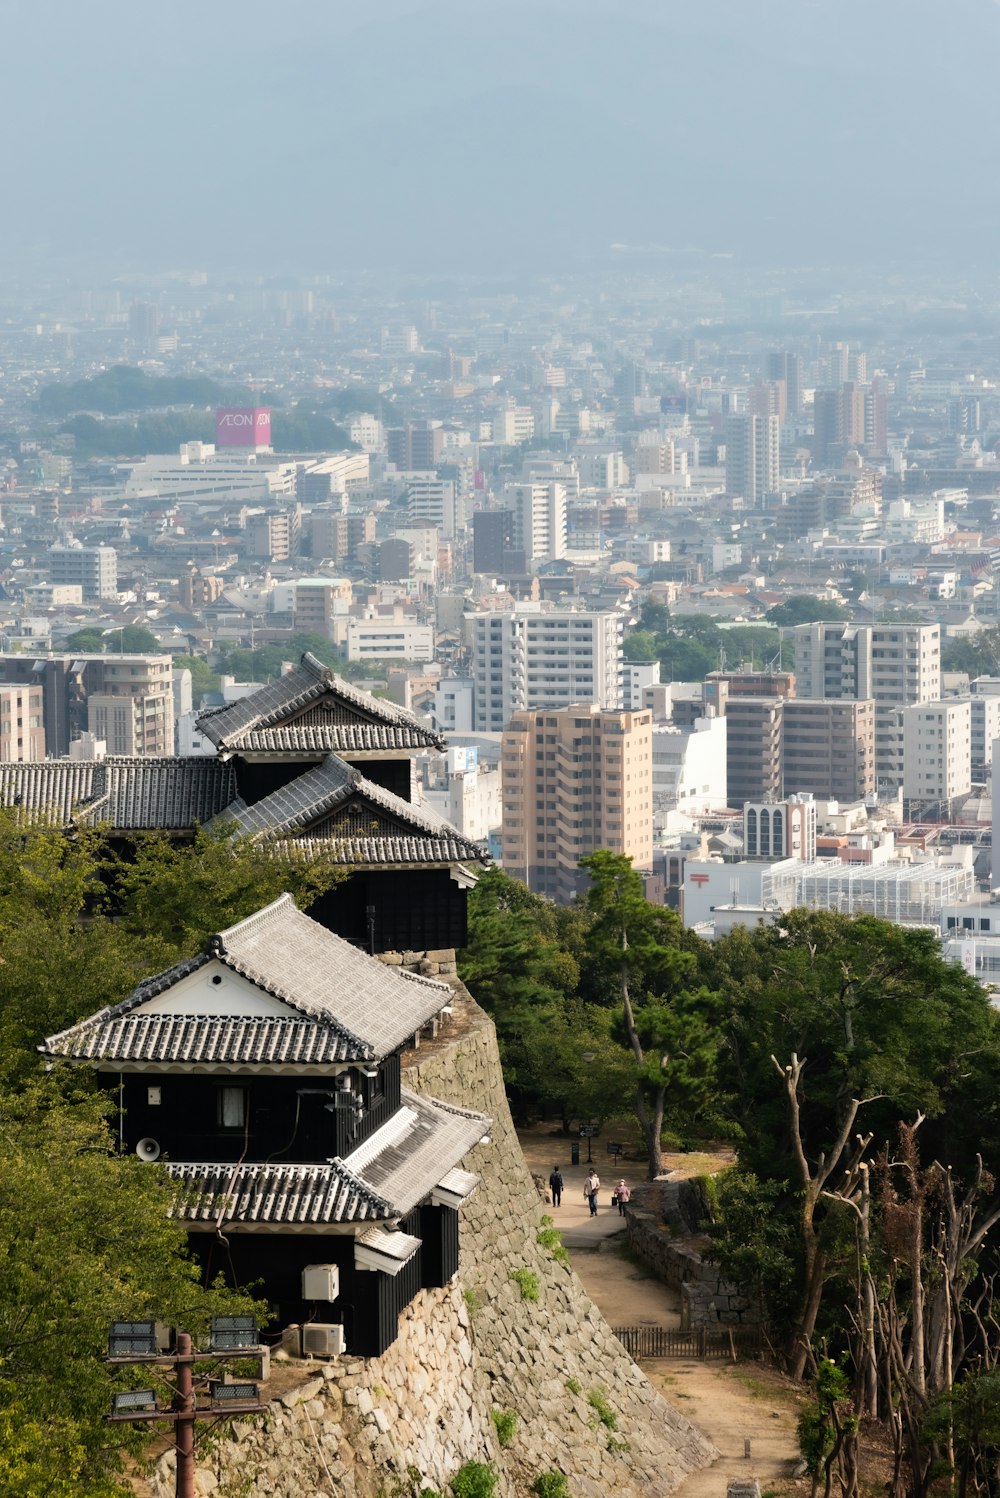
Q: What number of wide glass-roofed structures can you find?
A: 1